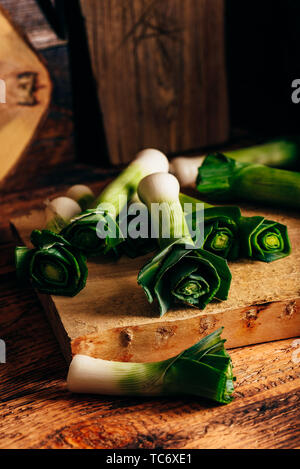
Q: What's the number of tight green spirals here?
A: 5